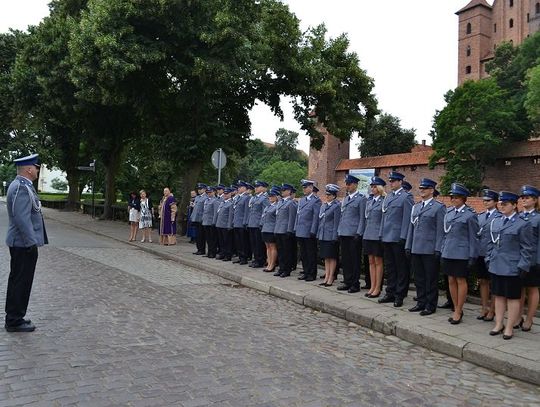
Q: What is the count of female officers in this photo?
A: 7